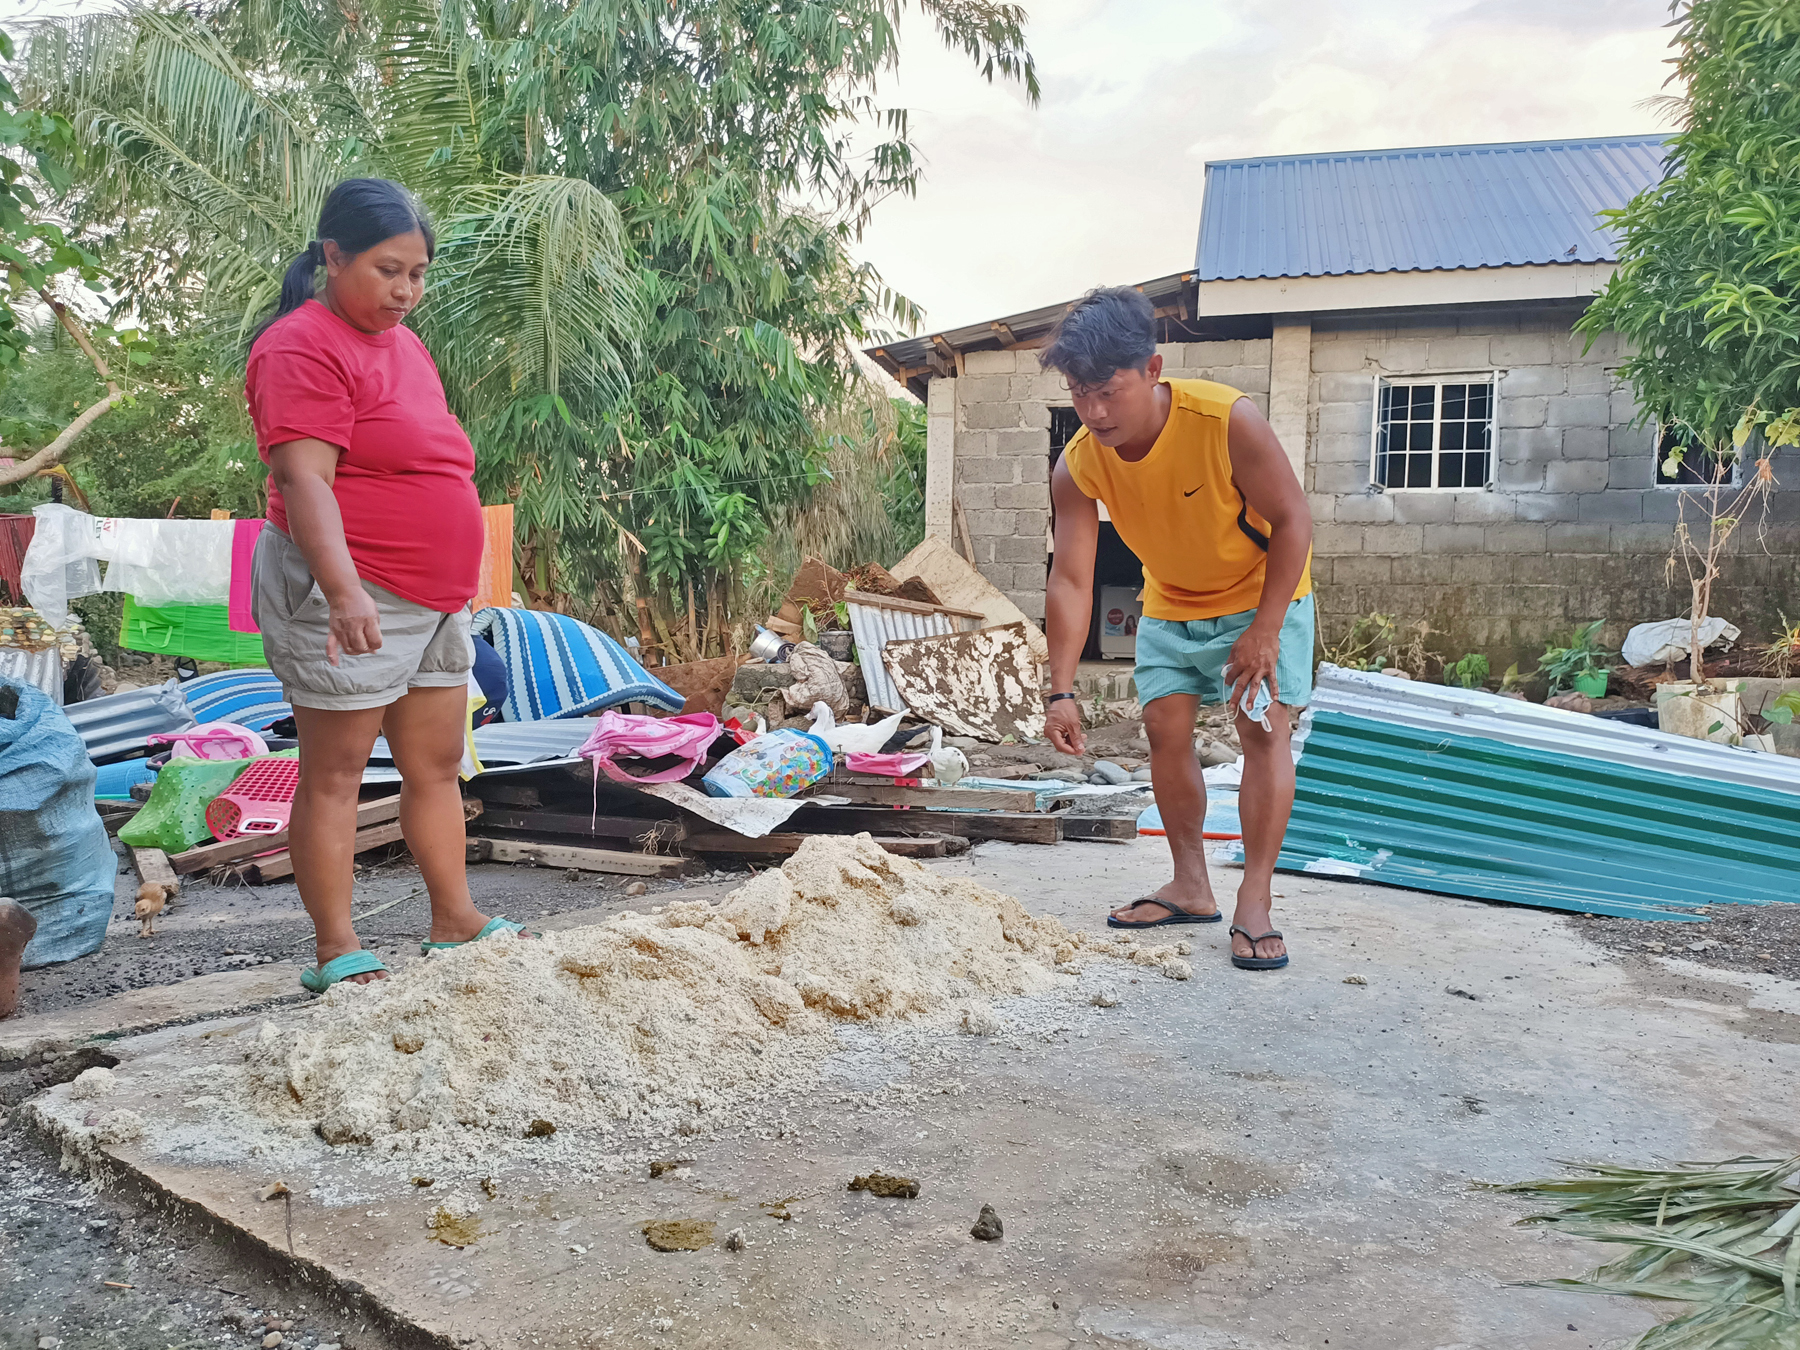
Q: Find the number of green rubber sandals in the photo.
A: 2